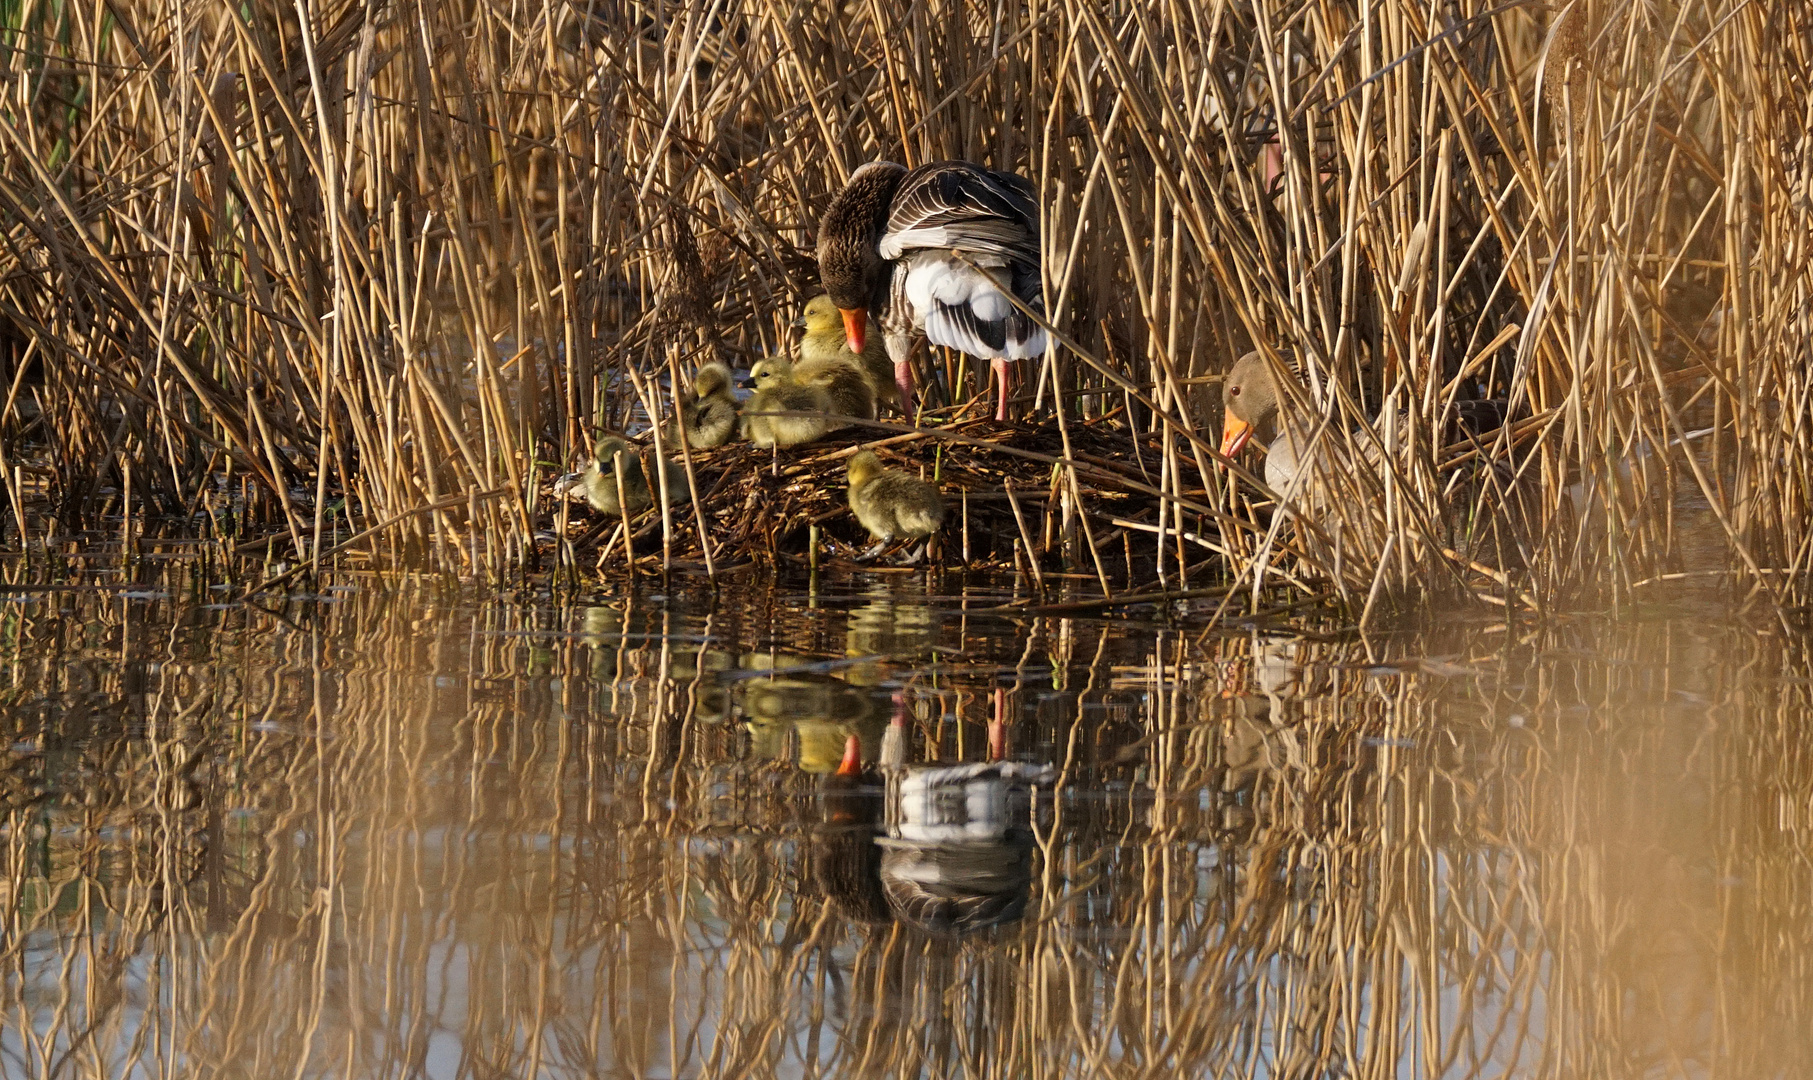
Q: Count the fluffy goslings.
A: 6